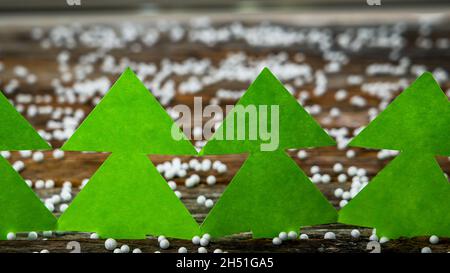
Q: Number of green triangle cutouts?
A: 8